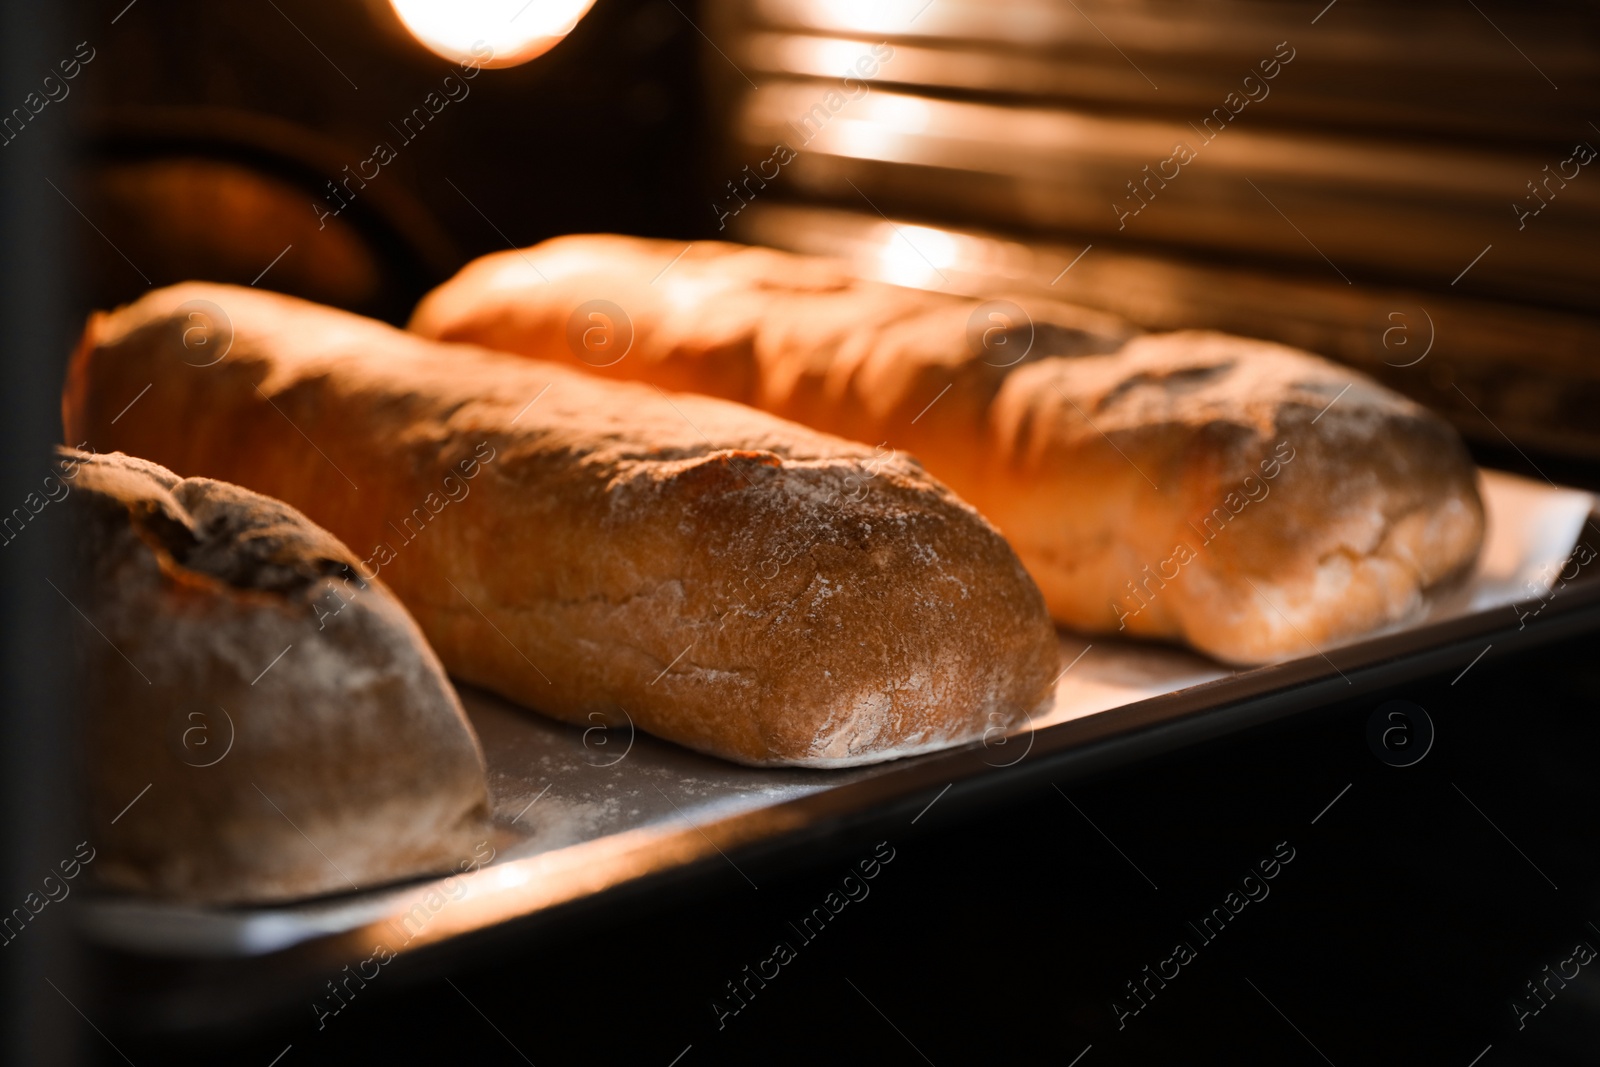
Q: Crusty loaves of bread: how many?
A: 3